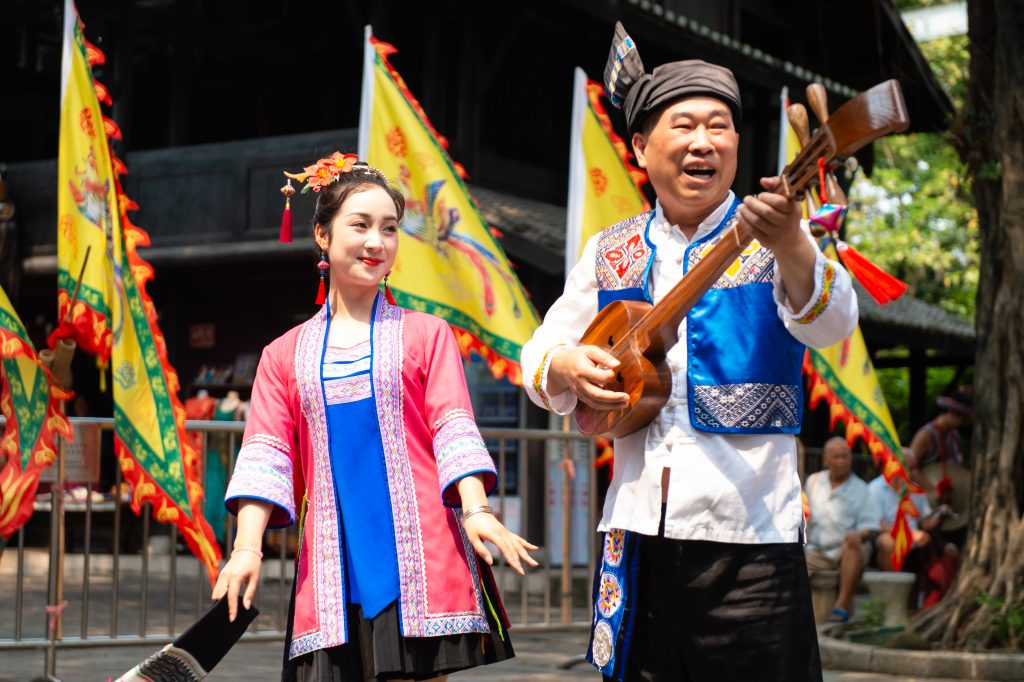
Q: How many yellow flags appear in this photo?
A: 5